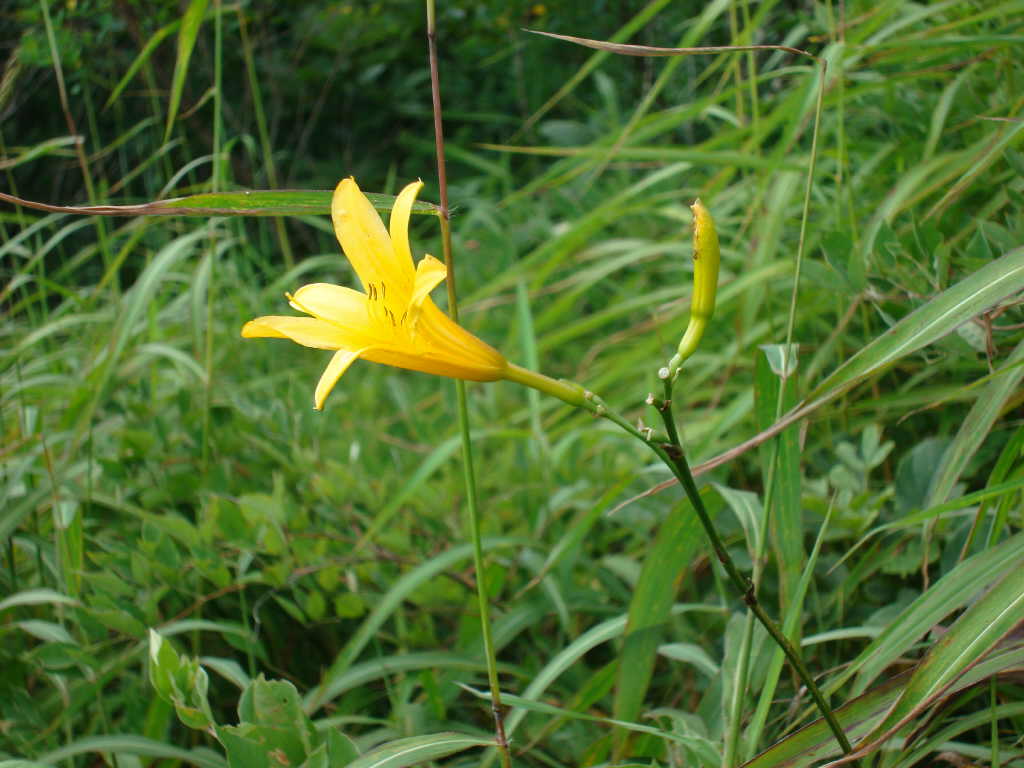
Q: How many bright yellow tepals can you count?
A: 6